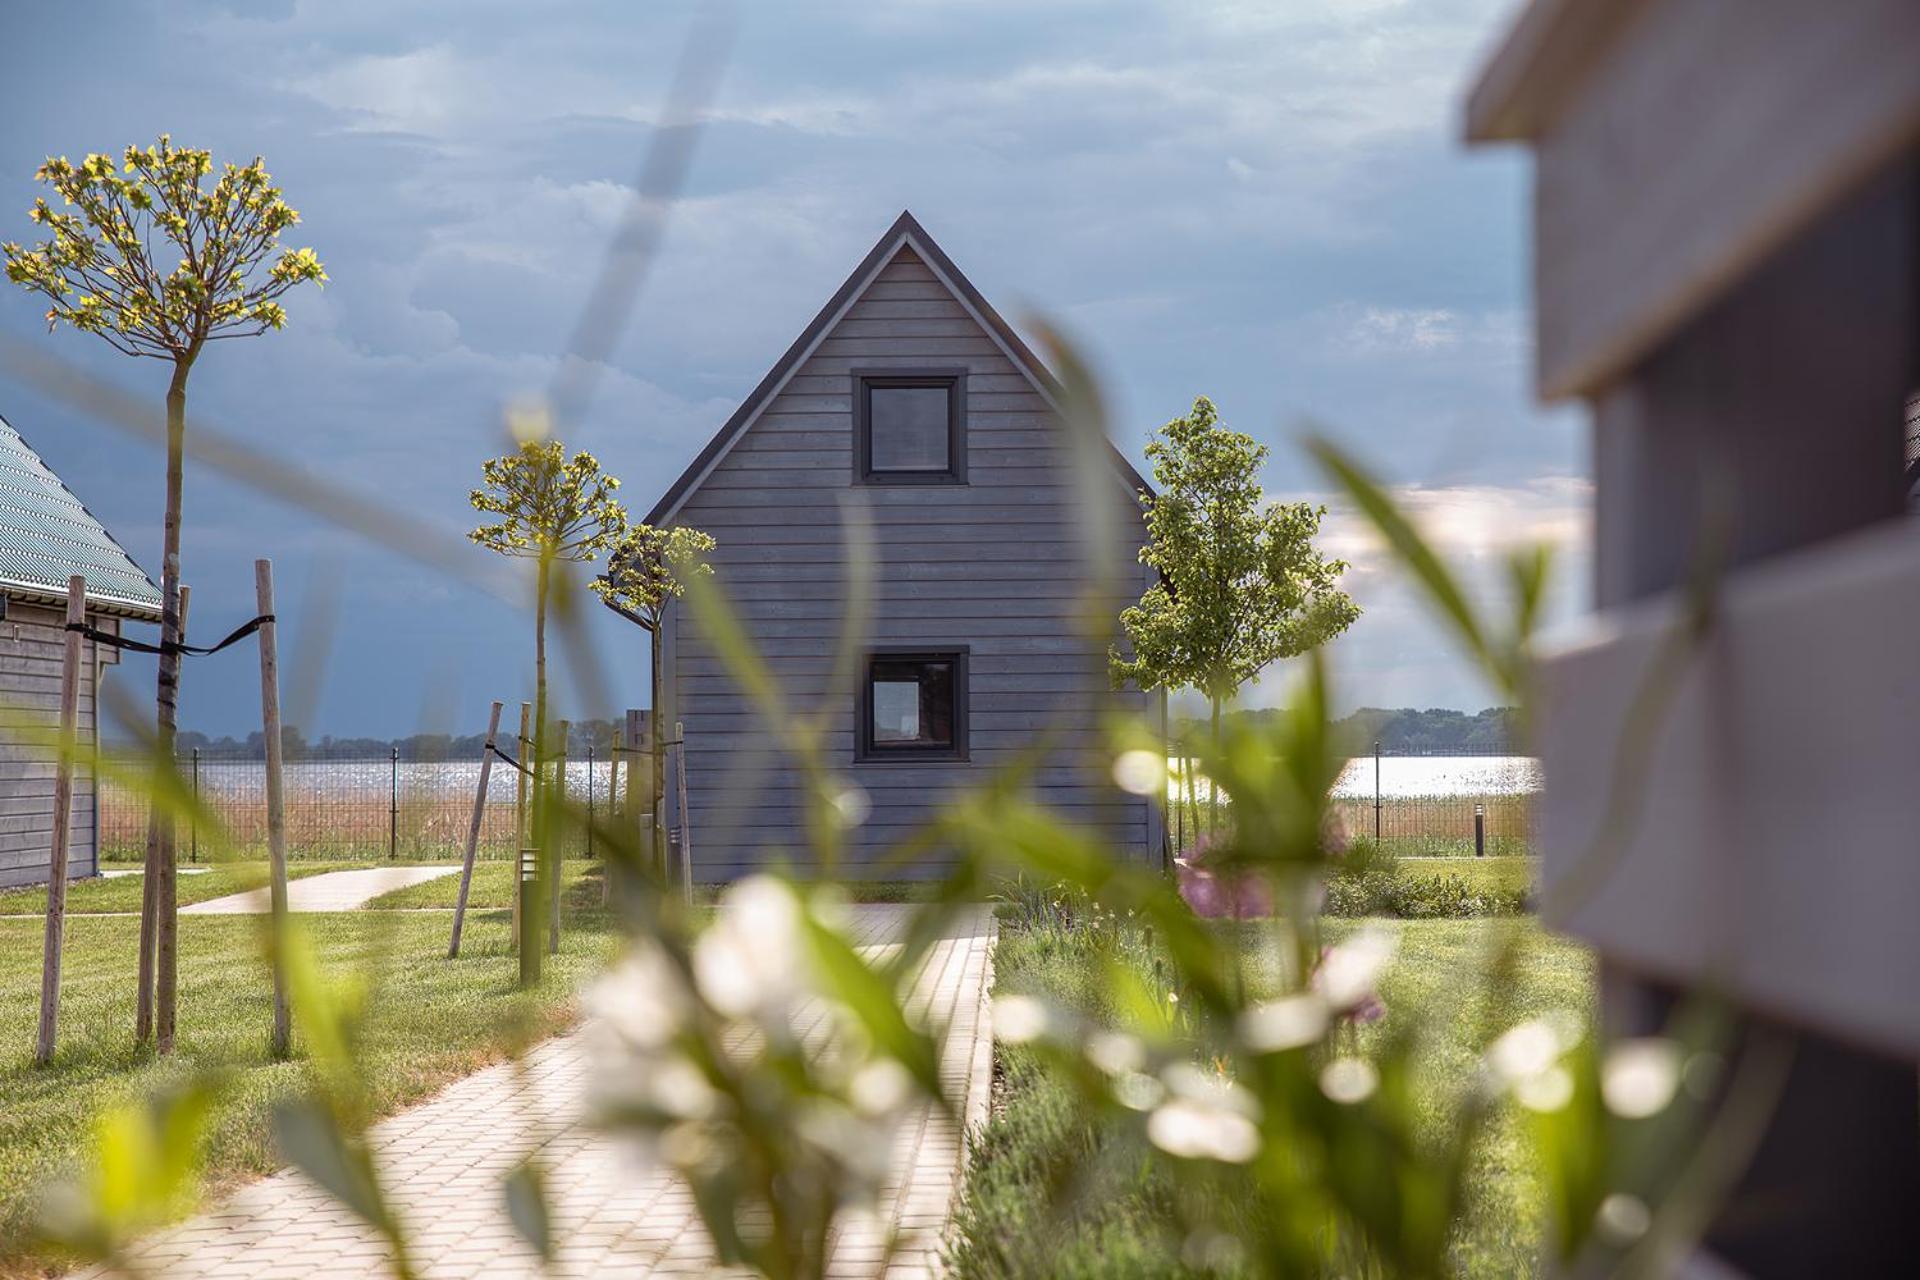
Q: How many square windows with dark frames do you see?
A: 2